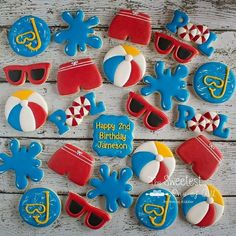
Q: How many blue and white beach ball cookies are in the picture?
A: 4